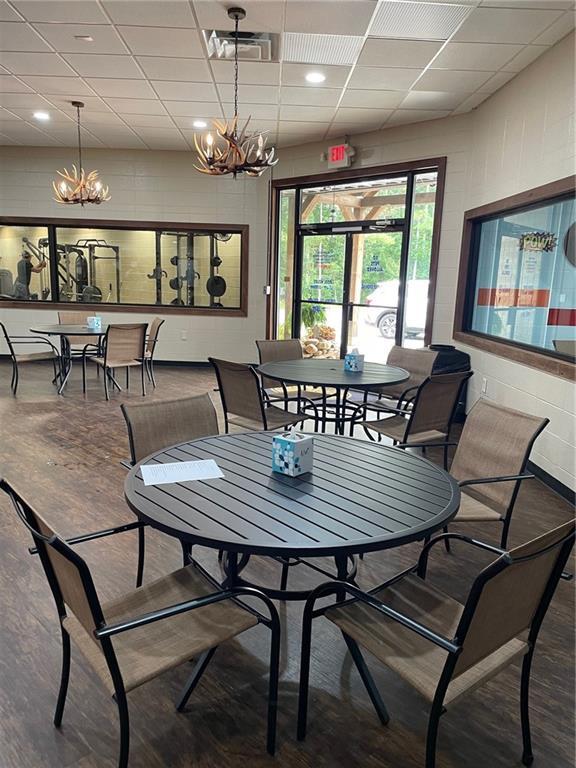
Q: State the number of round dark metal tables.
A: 3